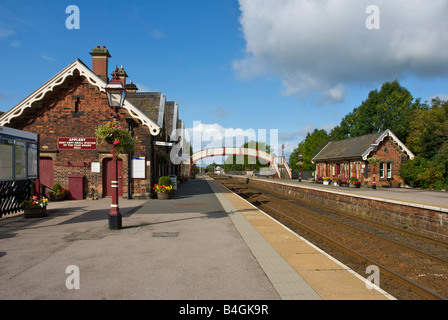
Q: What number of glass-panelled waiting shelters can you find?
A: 1